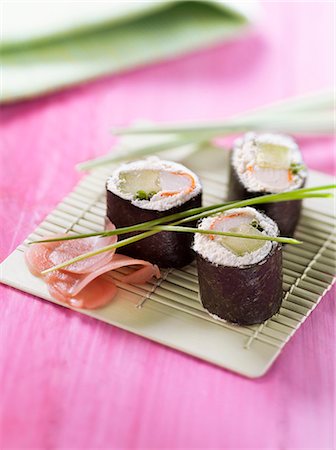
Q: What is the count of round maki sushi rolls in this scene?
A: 3